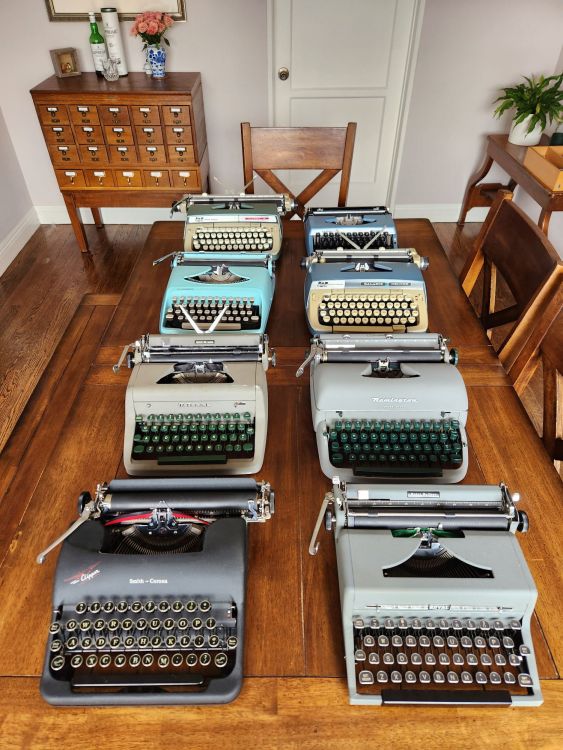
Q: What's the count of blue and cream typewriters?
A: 1